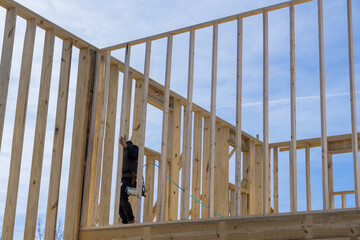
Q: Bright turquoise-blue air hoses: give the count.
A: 1